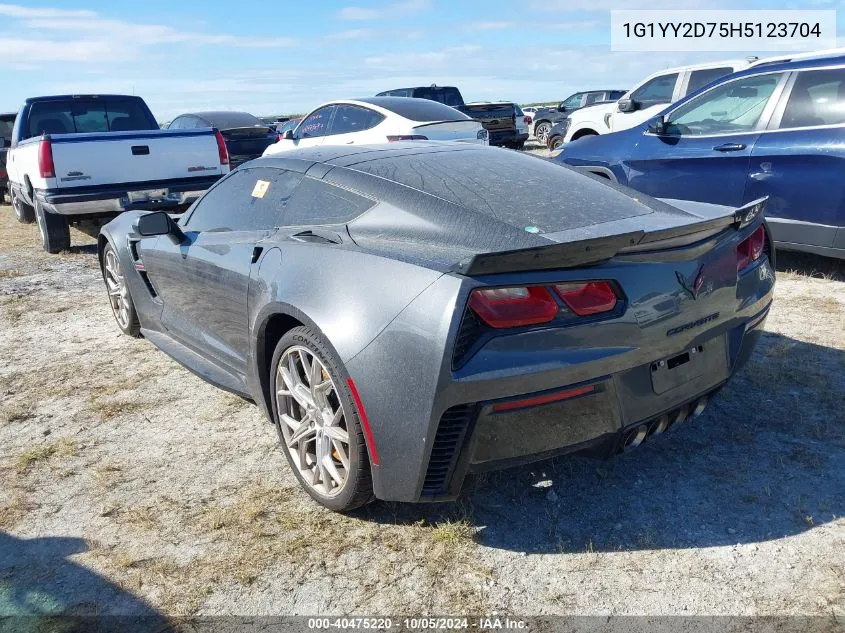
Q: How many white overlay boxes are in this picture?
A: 1